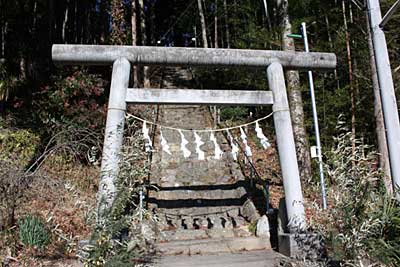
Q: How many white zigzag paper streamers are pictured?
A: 8